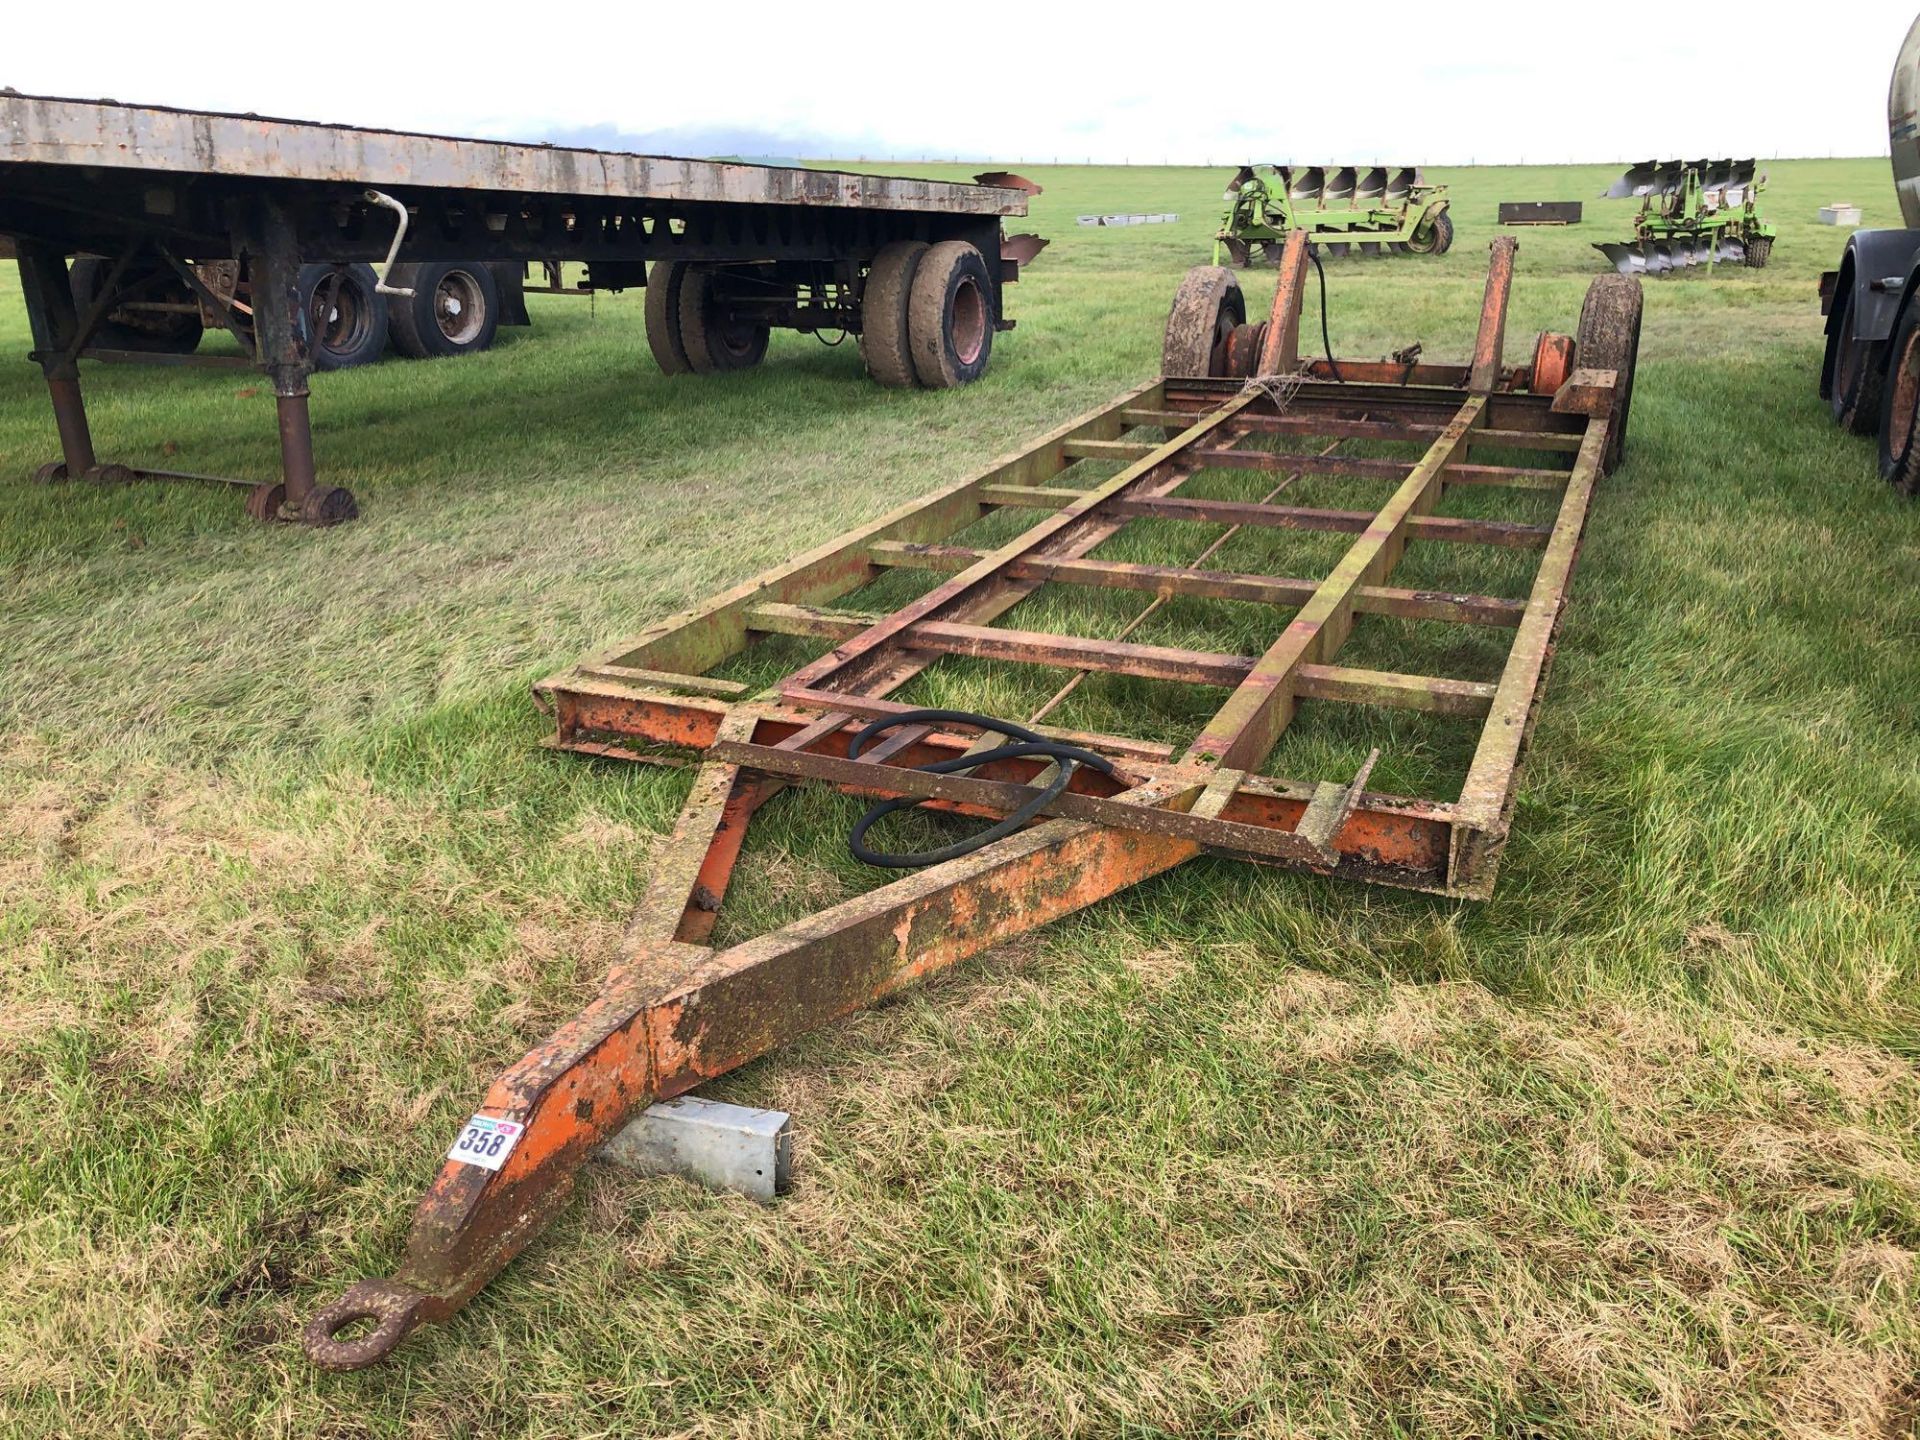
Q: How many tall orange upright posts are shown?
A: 2